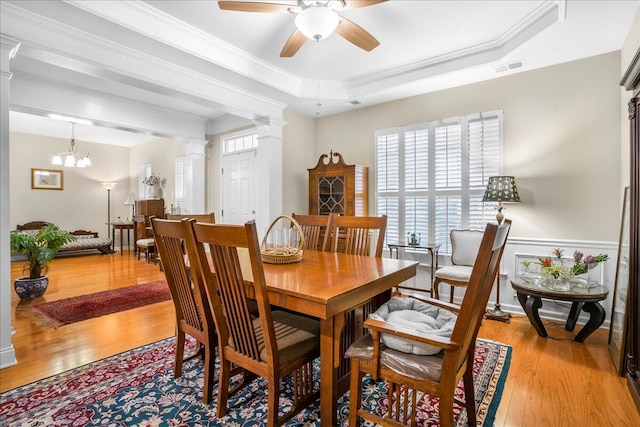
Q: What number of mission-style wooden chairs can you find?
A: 6